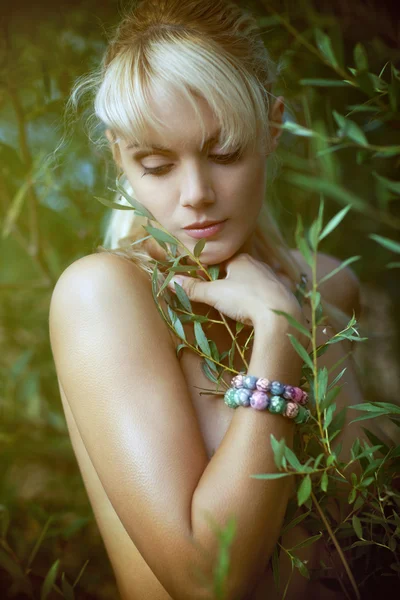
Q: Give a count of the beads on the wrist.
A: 13